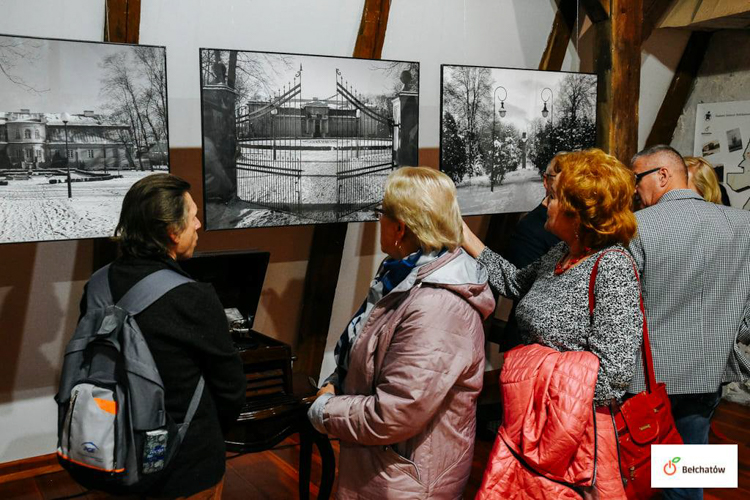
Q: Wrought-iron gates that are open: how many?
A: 2